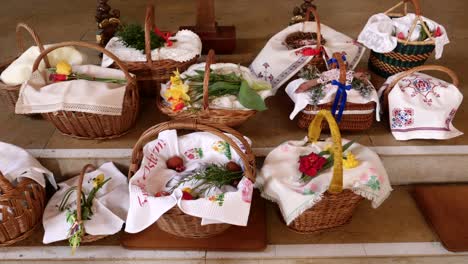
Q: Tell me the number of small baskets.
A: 12